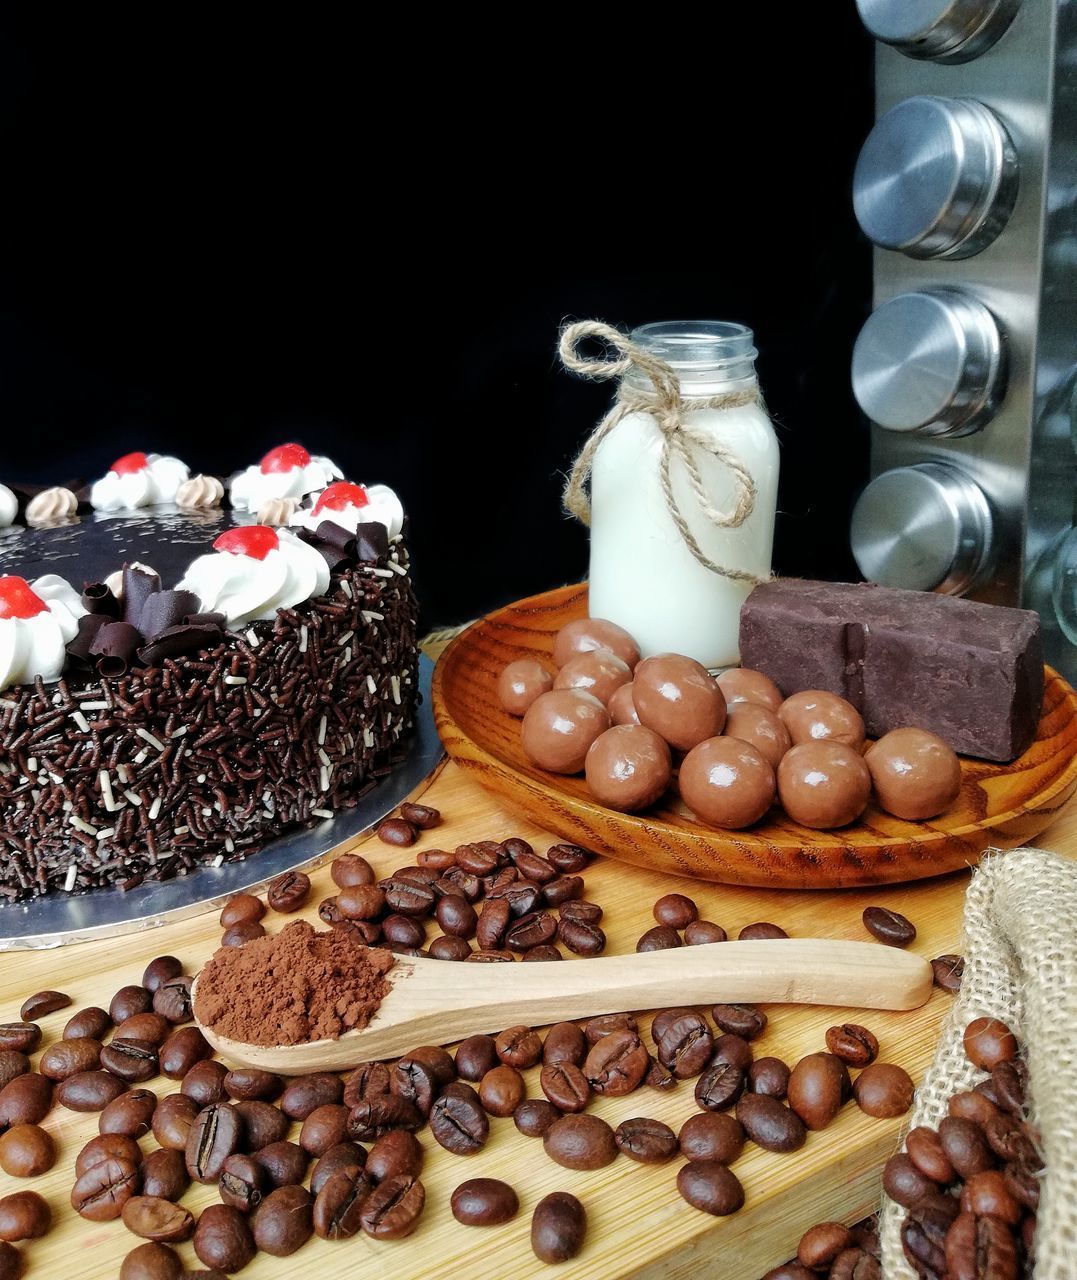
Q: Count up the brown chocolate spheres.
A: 13